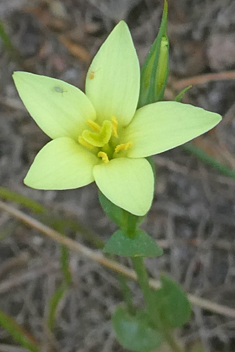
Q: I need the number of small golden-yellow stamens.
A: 5